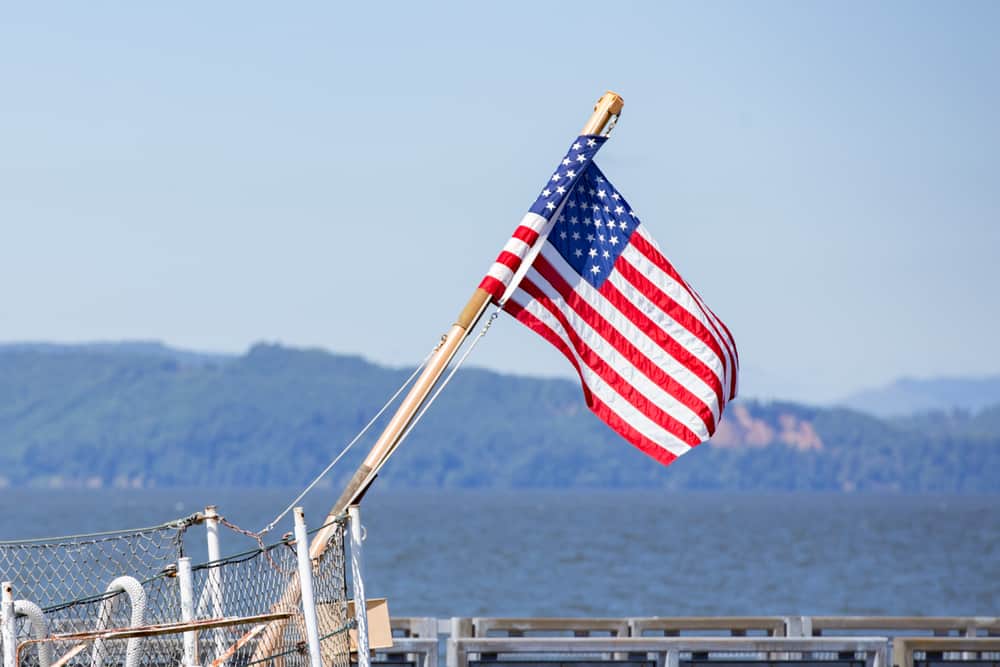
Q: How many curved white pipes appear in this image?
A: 2